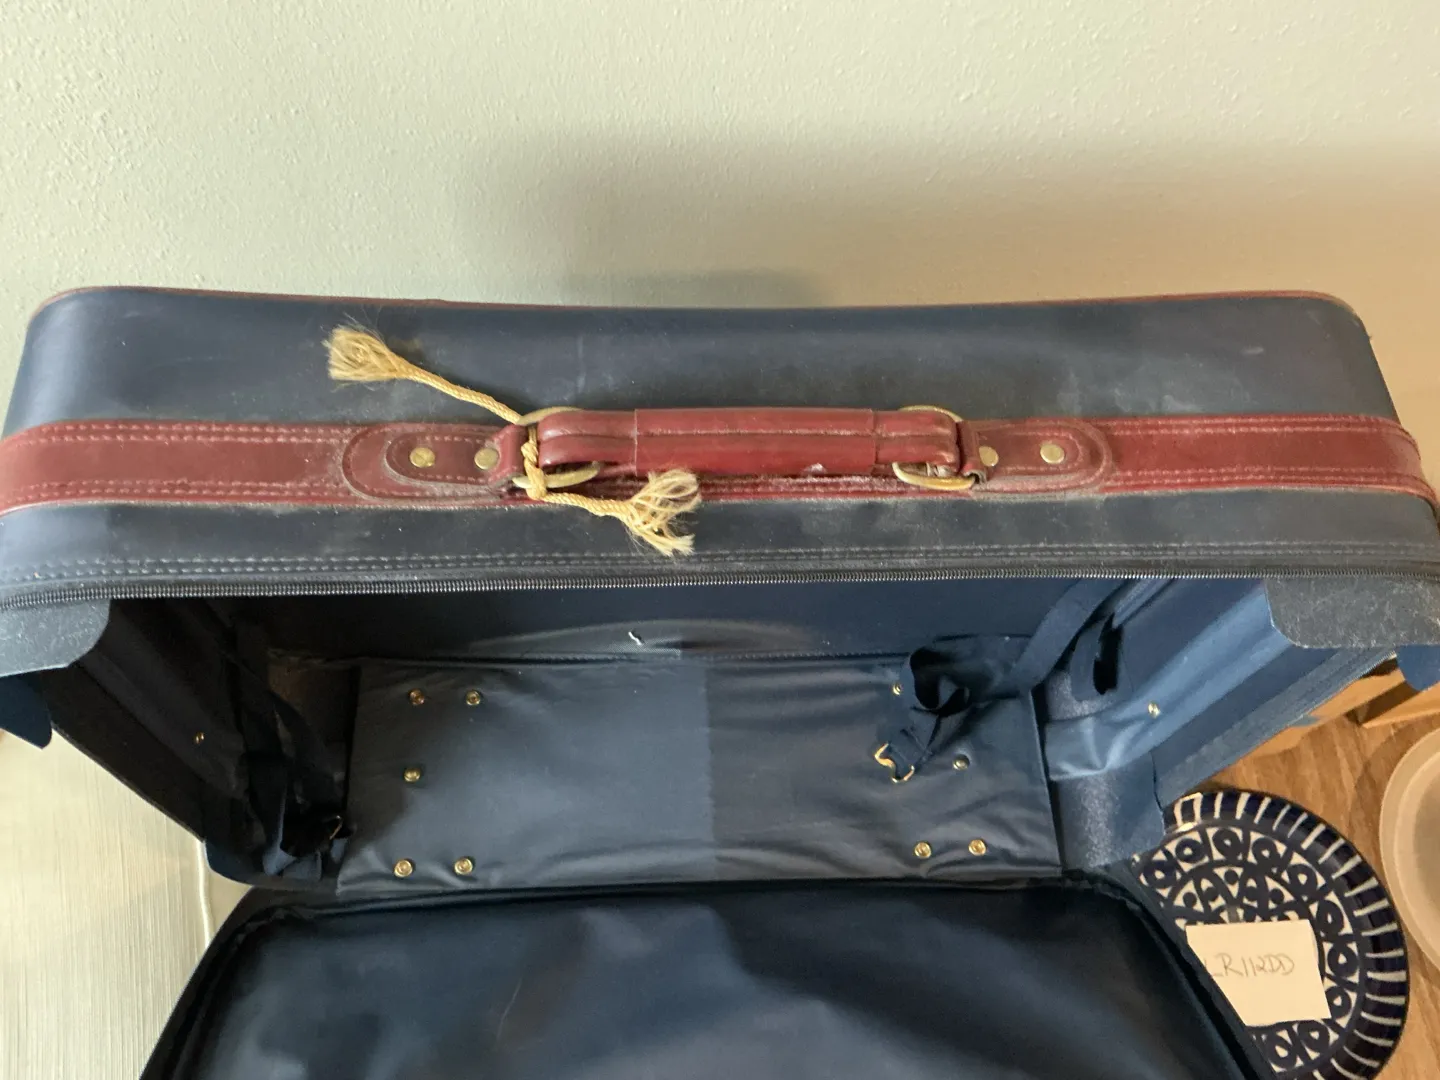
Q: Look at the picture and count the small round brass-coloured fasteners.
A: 15